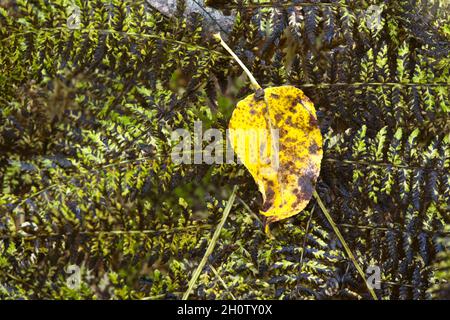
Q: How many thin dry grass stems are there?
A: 2